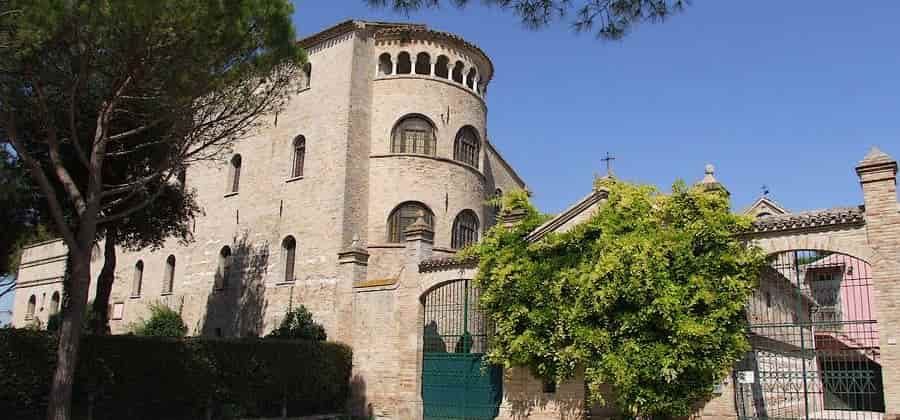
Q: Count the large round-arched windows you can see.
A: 4